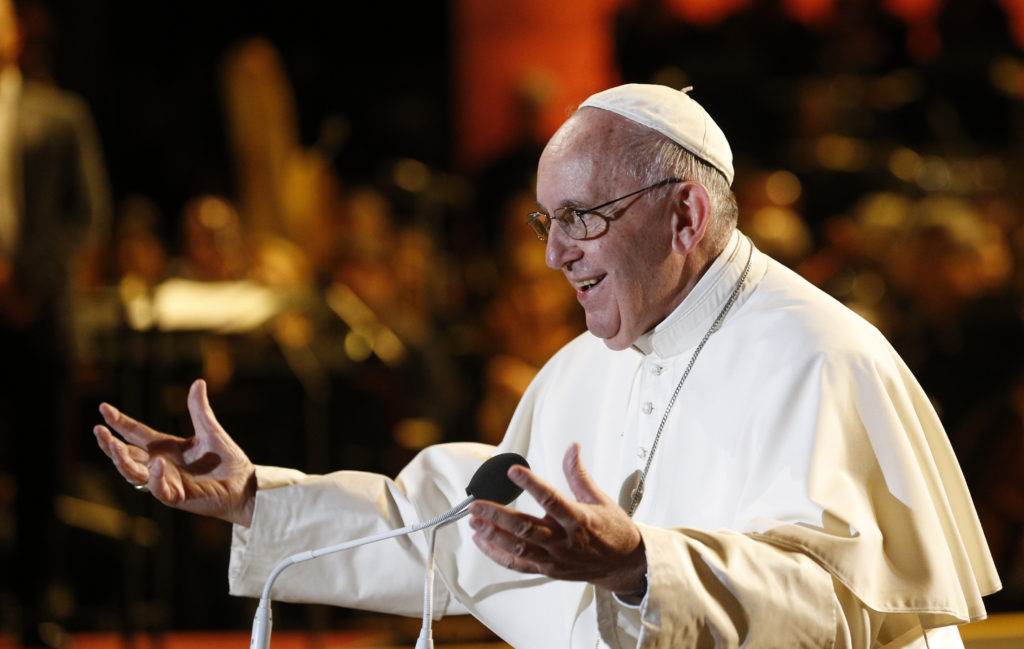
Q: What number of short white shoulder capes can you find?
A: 1